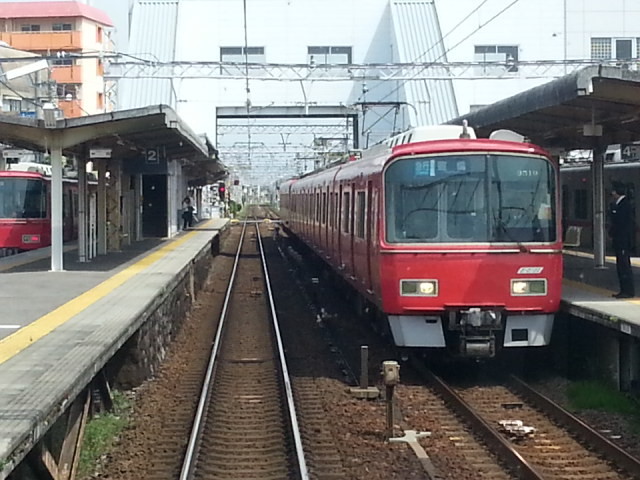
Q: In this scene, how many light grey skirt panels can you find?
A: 2